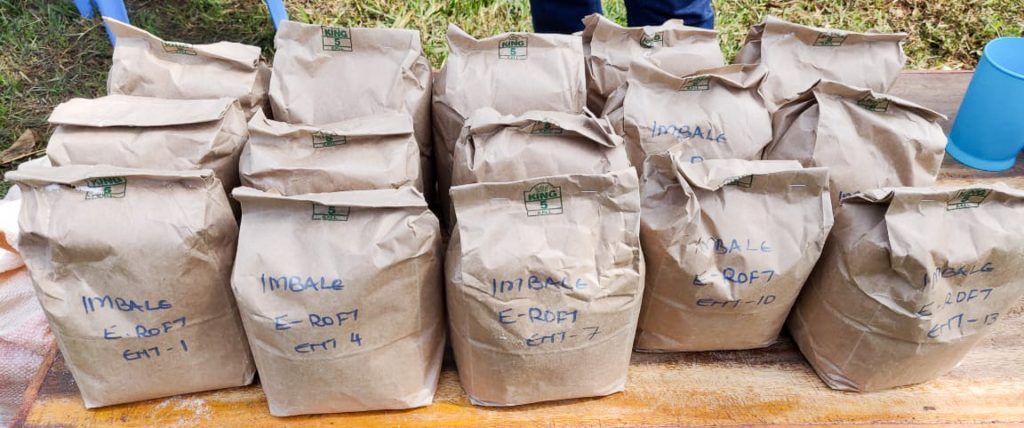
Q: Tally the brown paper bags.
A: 15